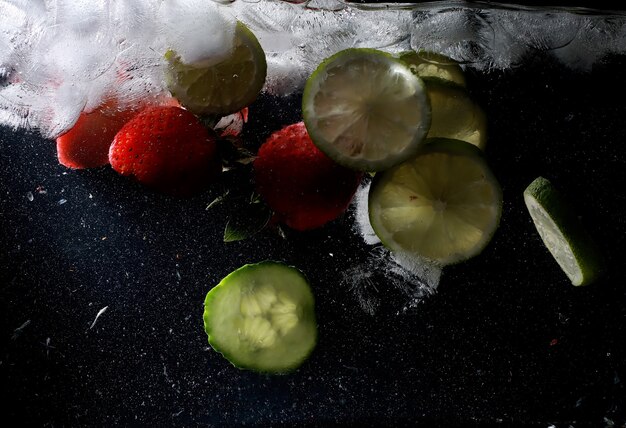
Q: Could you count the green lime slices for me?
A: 6